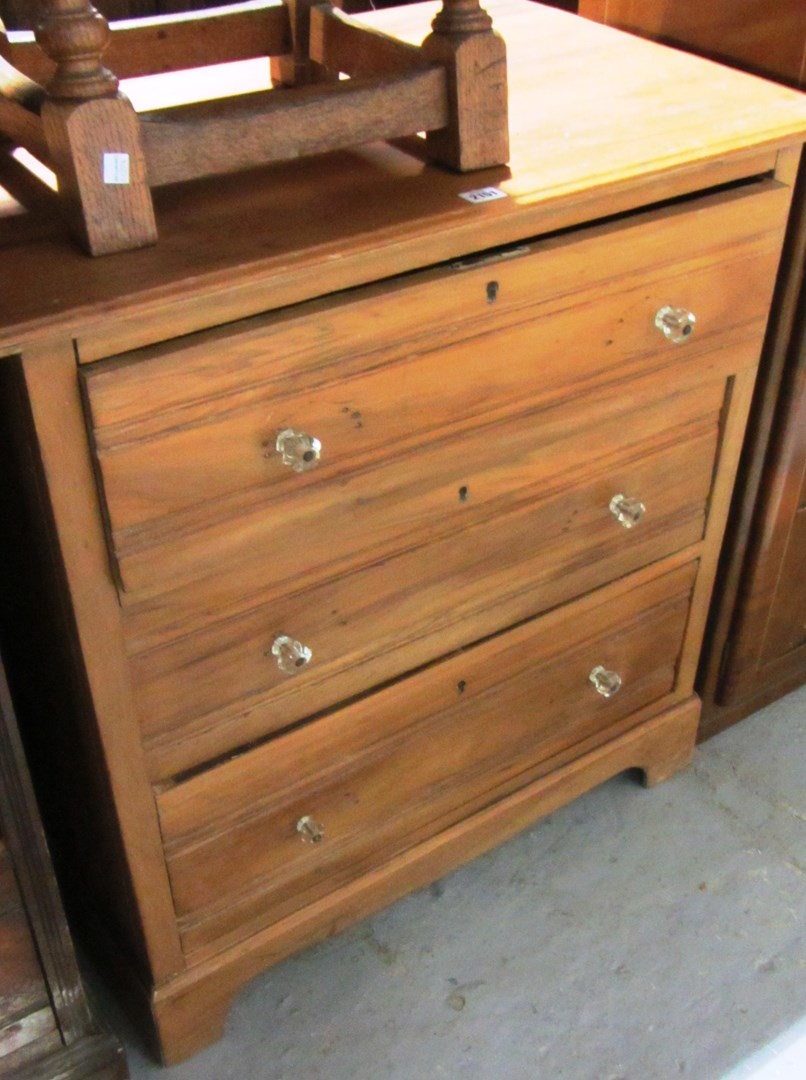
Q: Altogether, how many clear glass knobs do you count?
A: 6